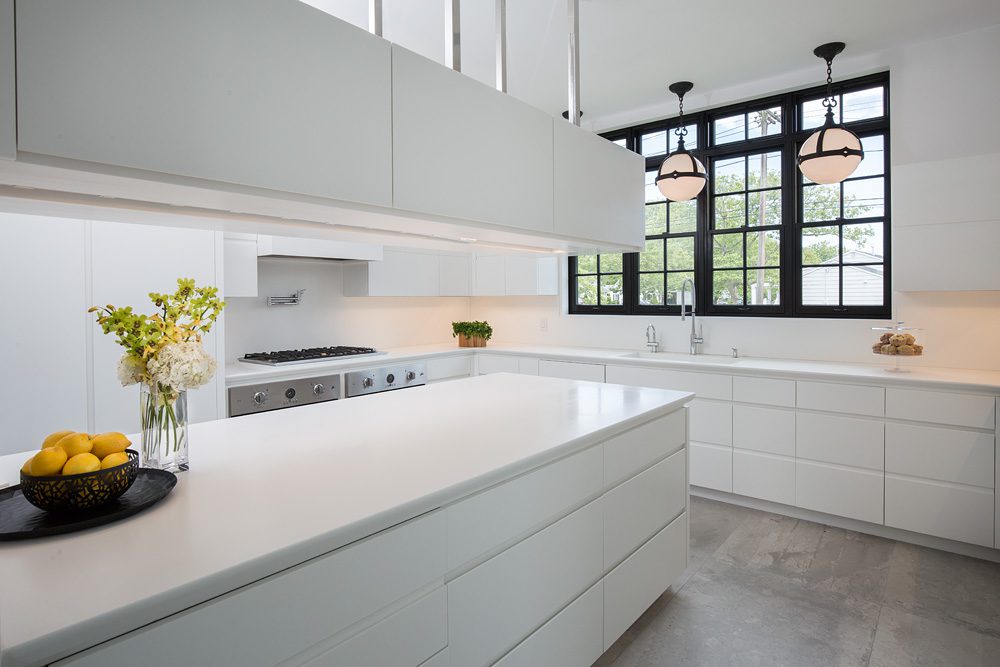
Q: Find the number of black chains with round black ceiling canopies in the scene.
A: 2